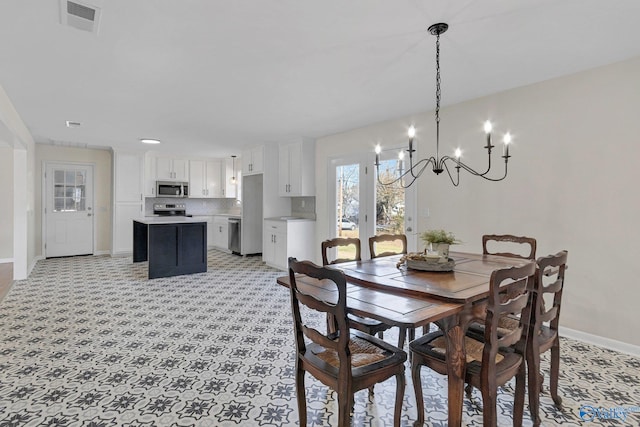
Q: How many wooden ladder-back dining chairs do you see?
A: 6